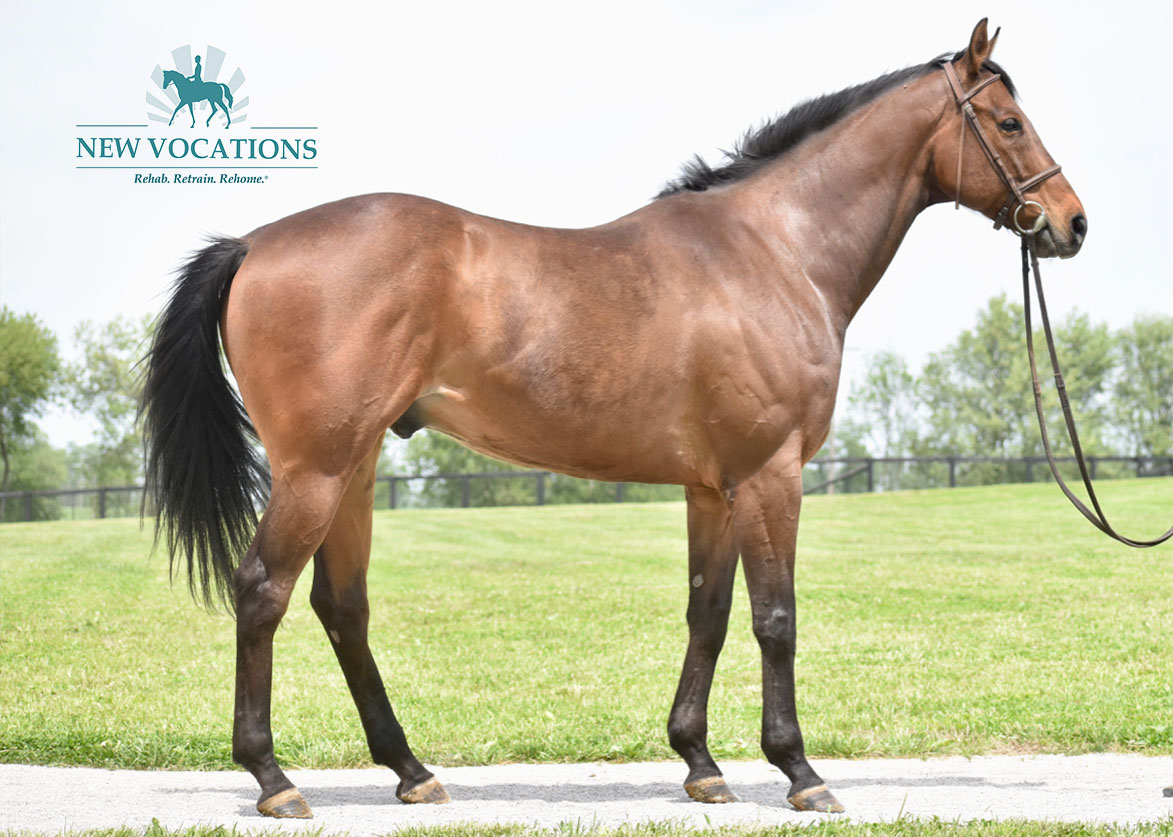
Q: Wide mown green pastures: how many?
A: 1